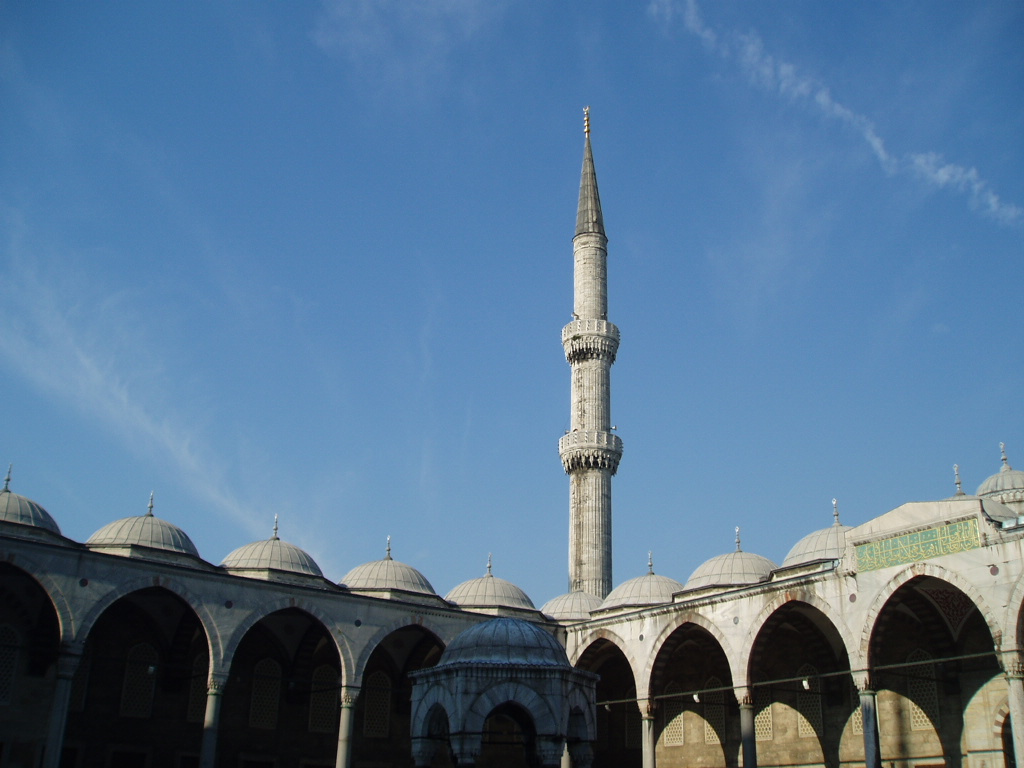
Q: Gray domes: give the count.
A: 12